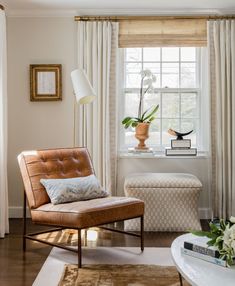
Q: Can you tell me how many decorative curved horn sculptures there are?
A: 1